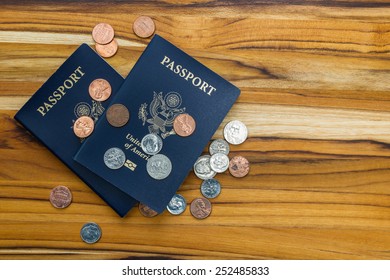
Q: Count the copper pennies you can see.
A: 11